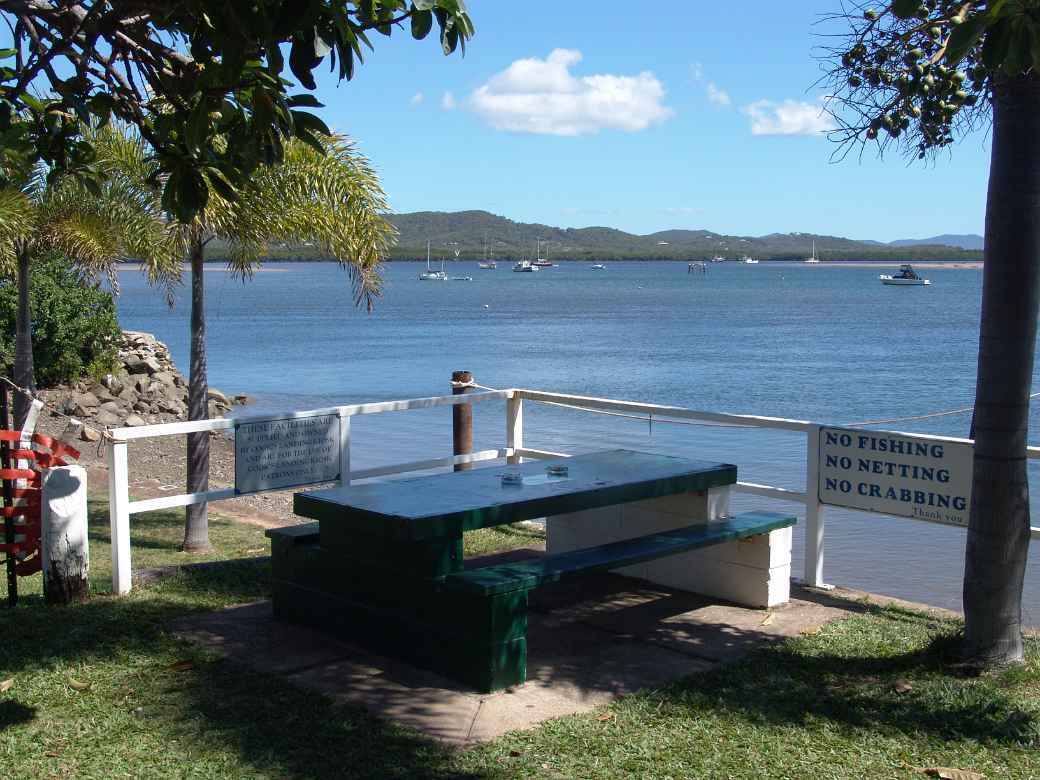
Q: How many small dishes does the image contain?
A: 2